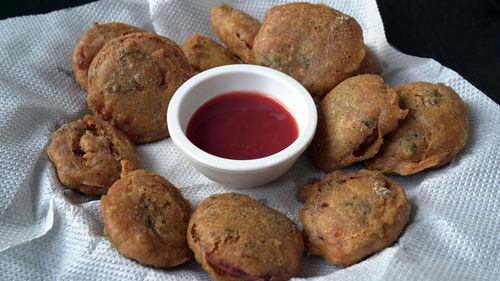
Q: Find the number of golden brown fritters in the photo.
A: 12